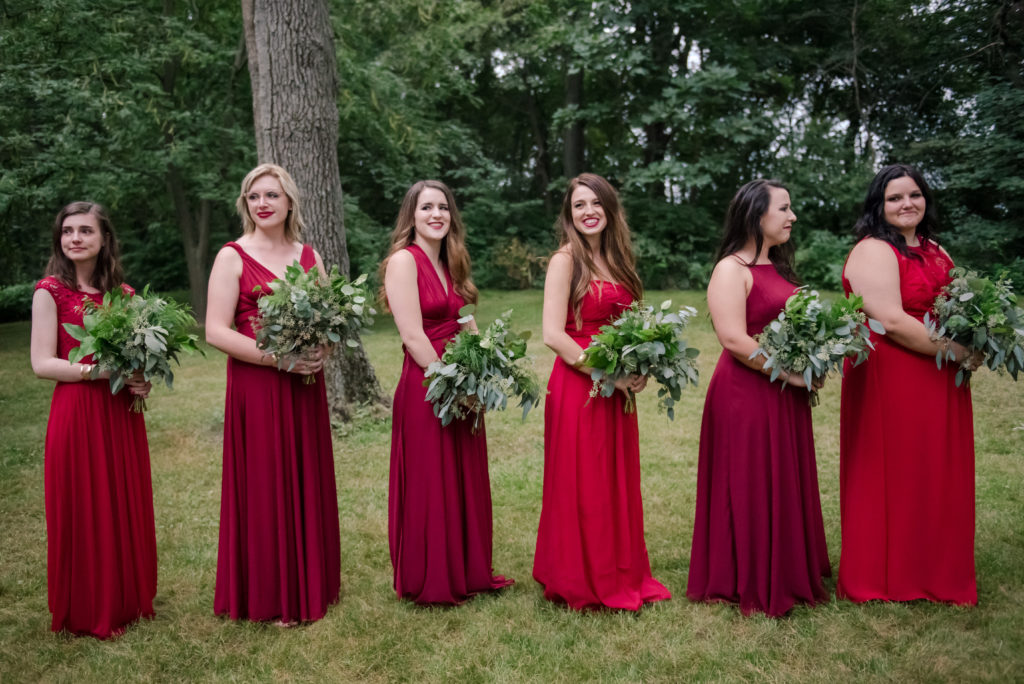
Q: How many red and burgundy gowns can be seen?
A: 6